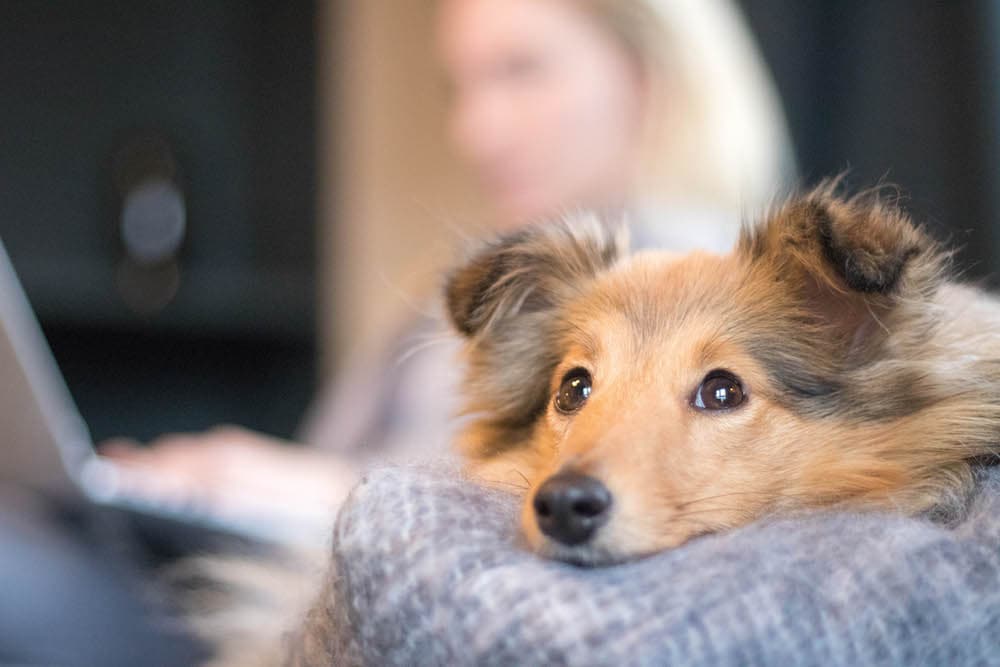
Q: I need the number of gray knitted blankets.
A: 1